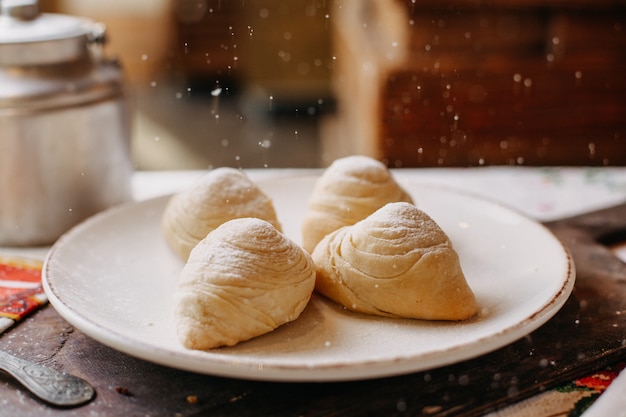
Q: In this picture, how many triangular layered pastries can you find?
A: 4